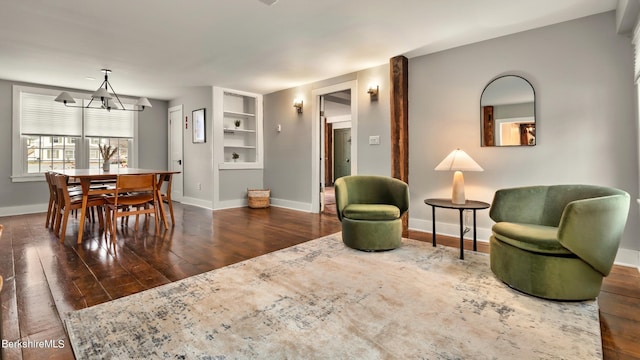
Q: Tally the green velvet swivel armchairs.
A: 2